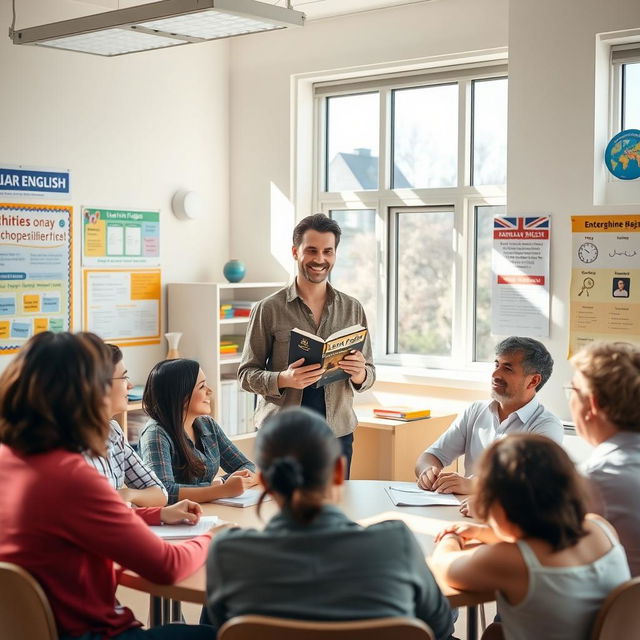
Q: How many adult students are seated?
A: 7